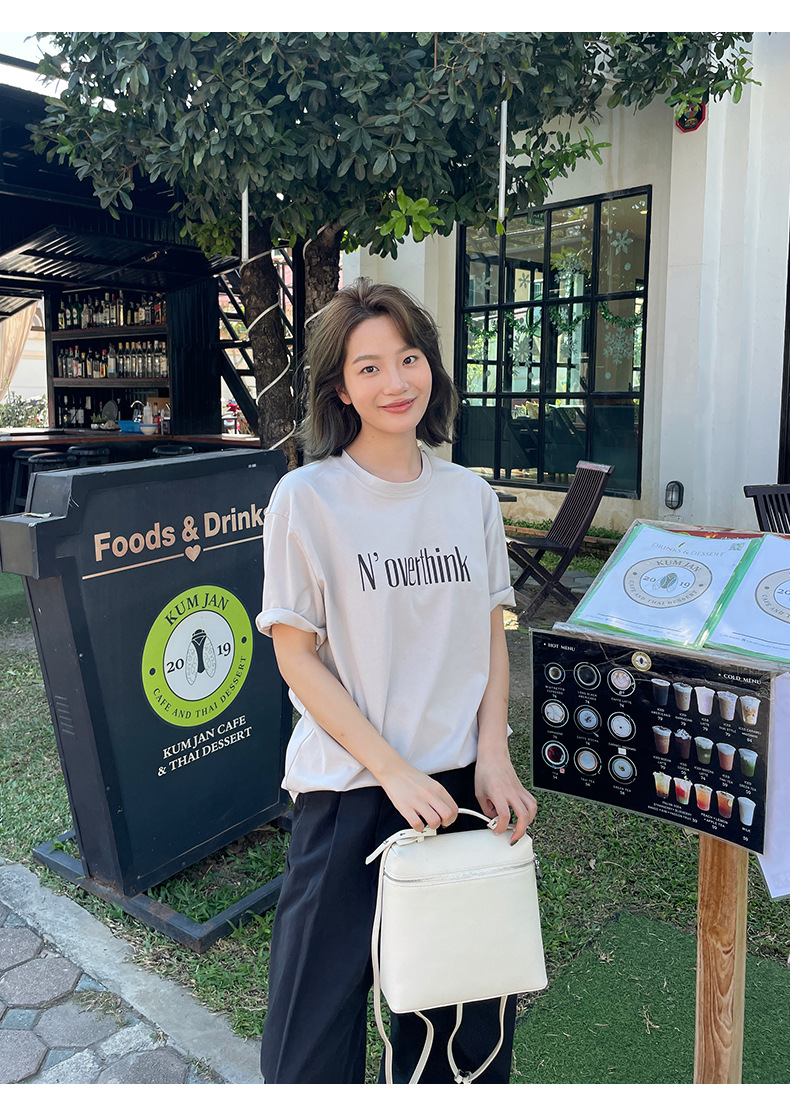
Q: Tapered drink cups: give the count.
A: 15